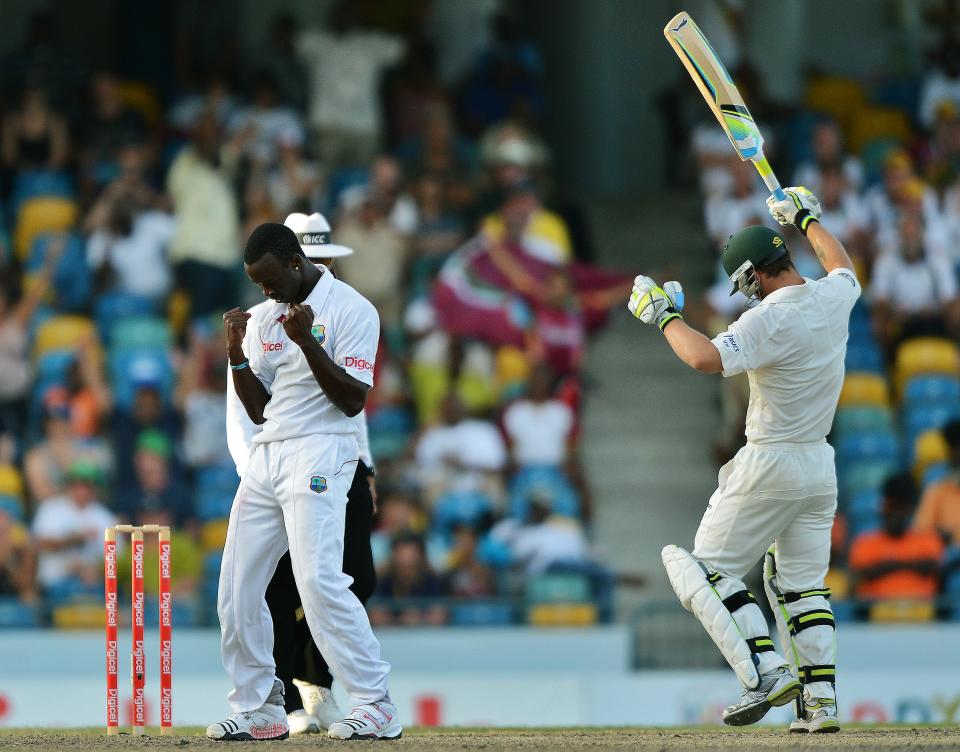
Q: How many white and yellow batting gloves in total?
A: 2